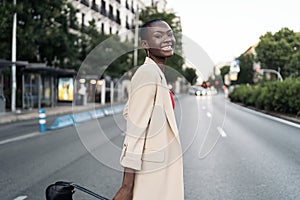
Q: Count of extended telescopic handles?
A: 1